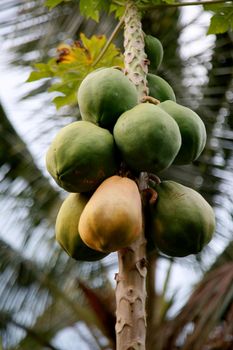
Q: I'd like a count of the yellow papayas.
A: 1